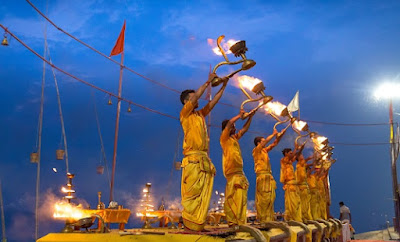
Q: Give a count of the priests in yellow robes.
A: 7